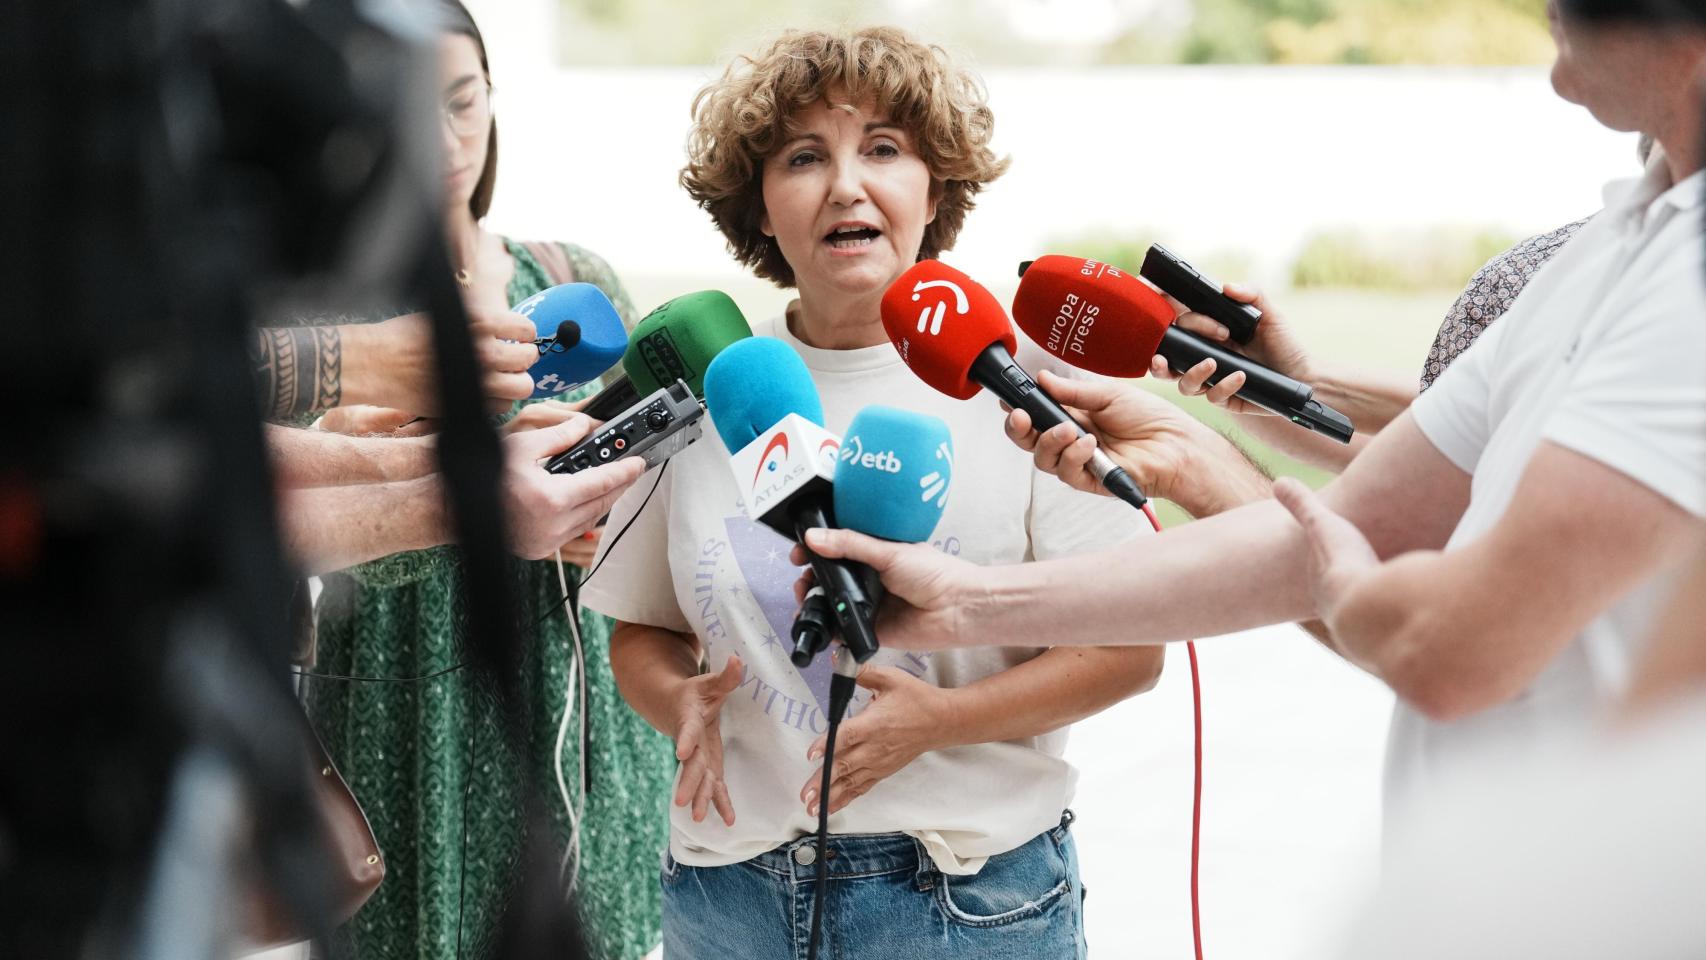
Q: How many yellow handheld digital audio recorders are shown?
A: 0